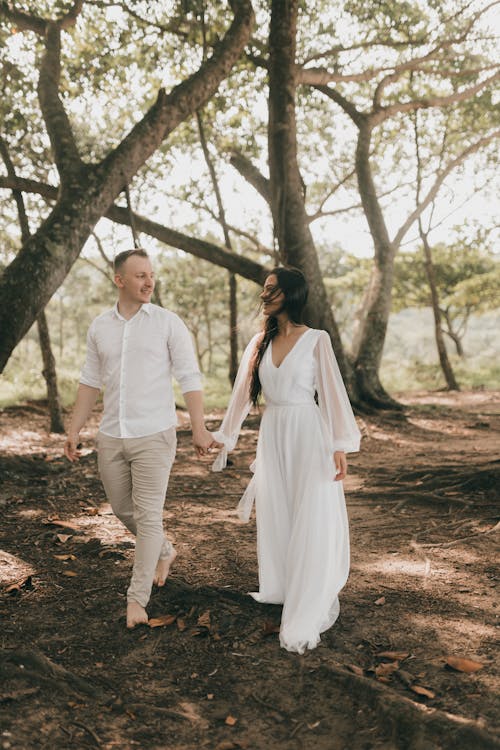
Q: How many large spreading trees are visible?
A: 3